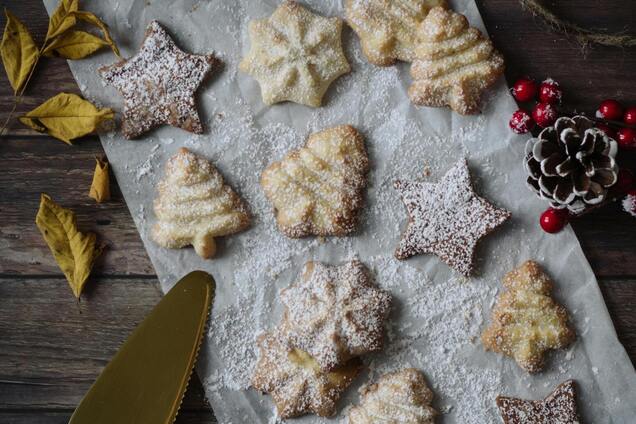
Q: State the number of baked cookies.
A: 12